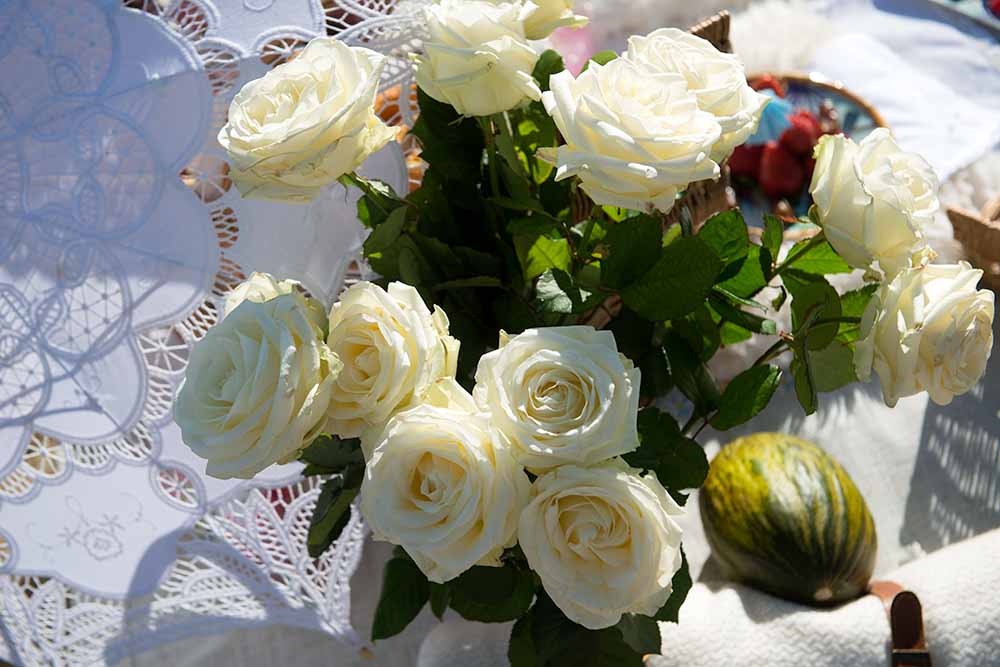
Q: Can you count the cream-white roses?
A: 12